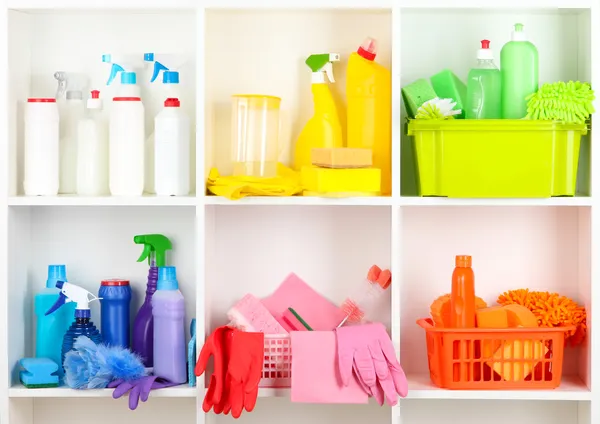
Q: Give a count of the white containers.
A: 7